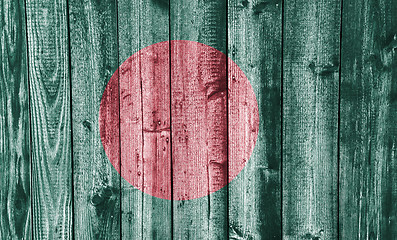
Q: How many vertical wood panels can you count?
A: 8